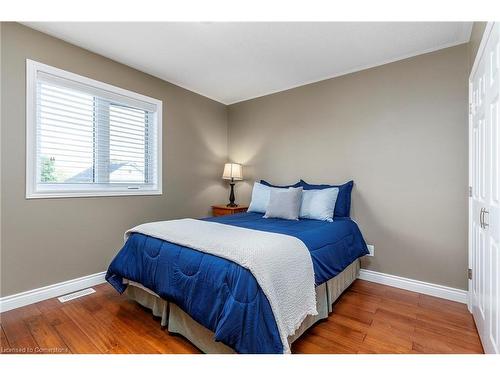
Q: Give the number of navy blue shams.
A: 2